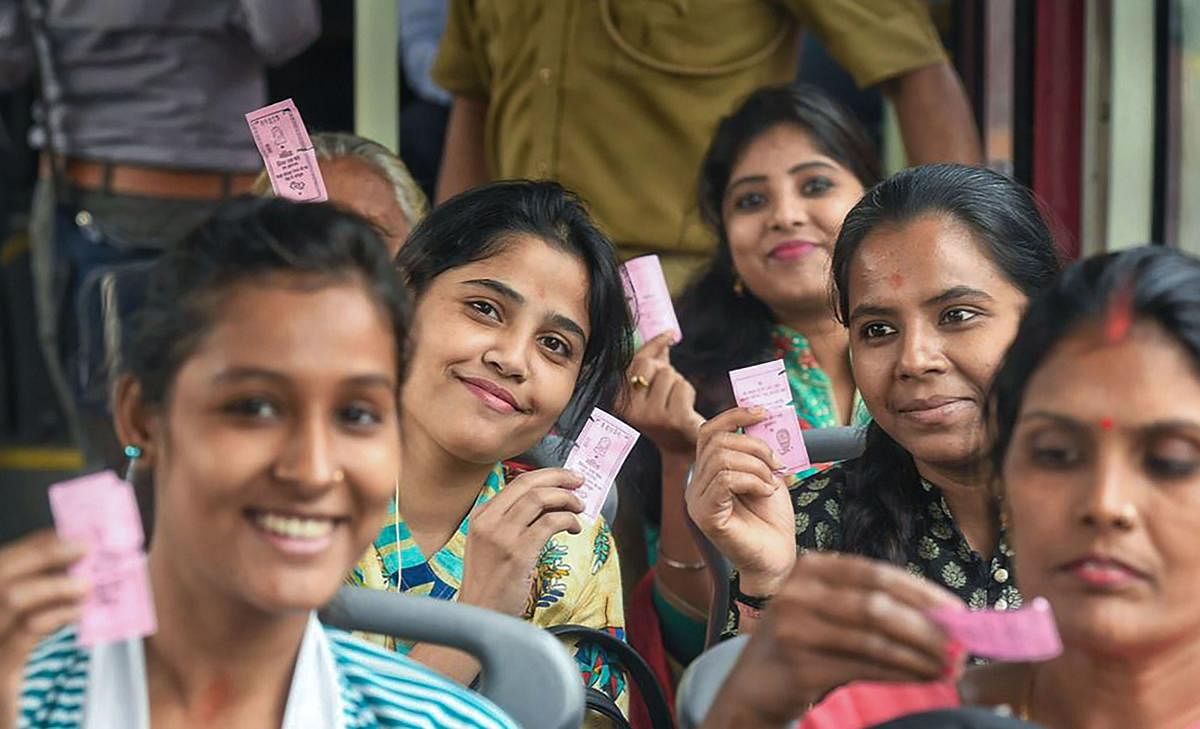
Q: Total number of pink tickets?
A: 6